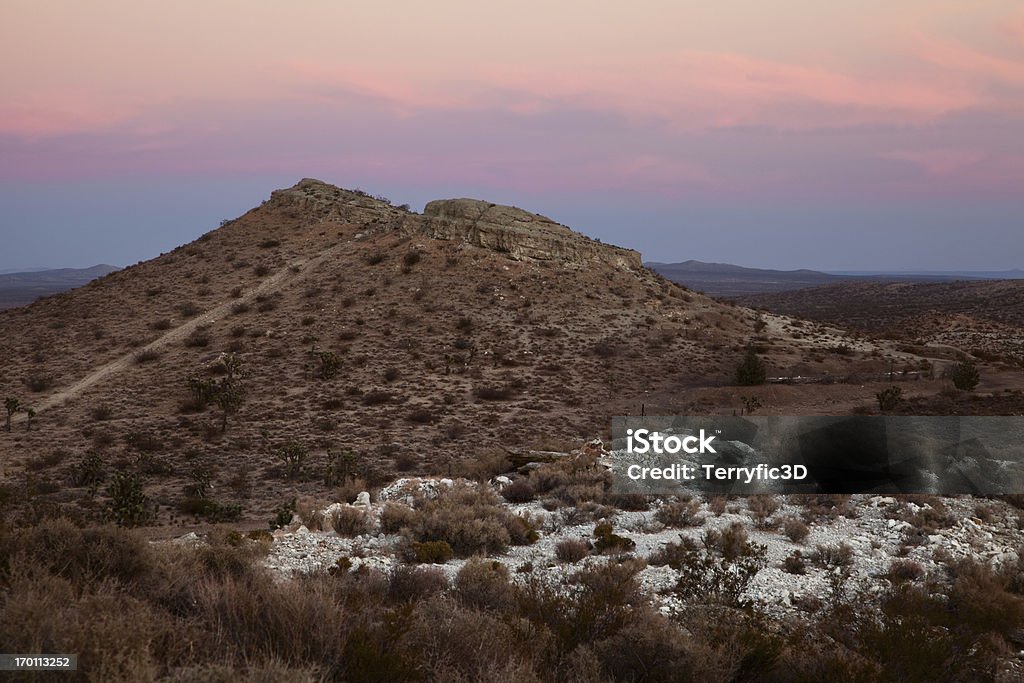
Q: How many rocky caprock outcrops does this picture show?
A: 2